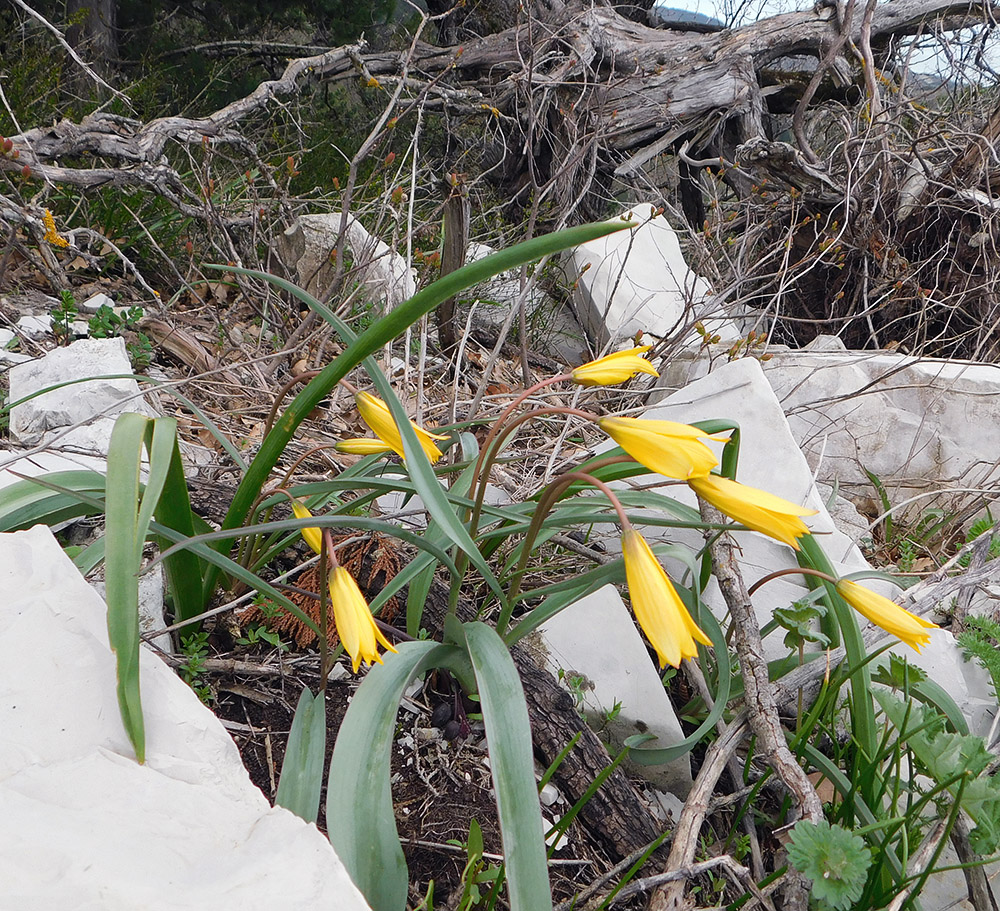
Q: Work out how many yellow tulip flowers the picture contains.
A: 9